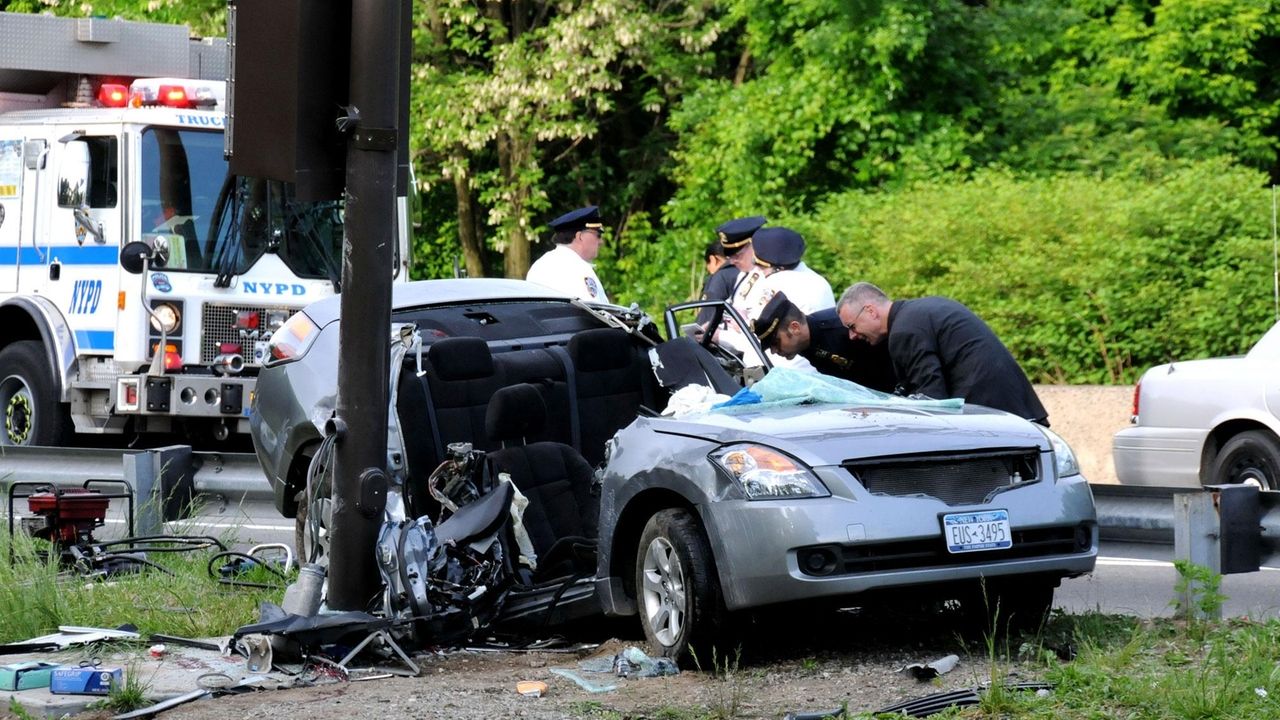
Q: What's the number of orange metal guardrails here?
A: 0